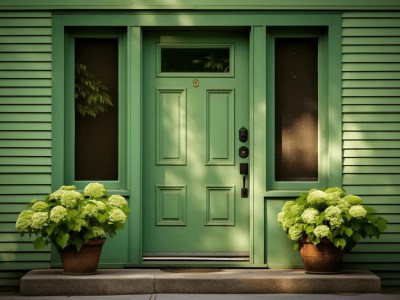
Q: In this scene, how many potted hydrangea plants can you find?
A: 2